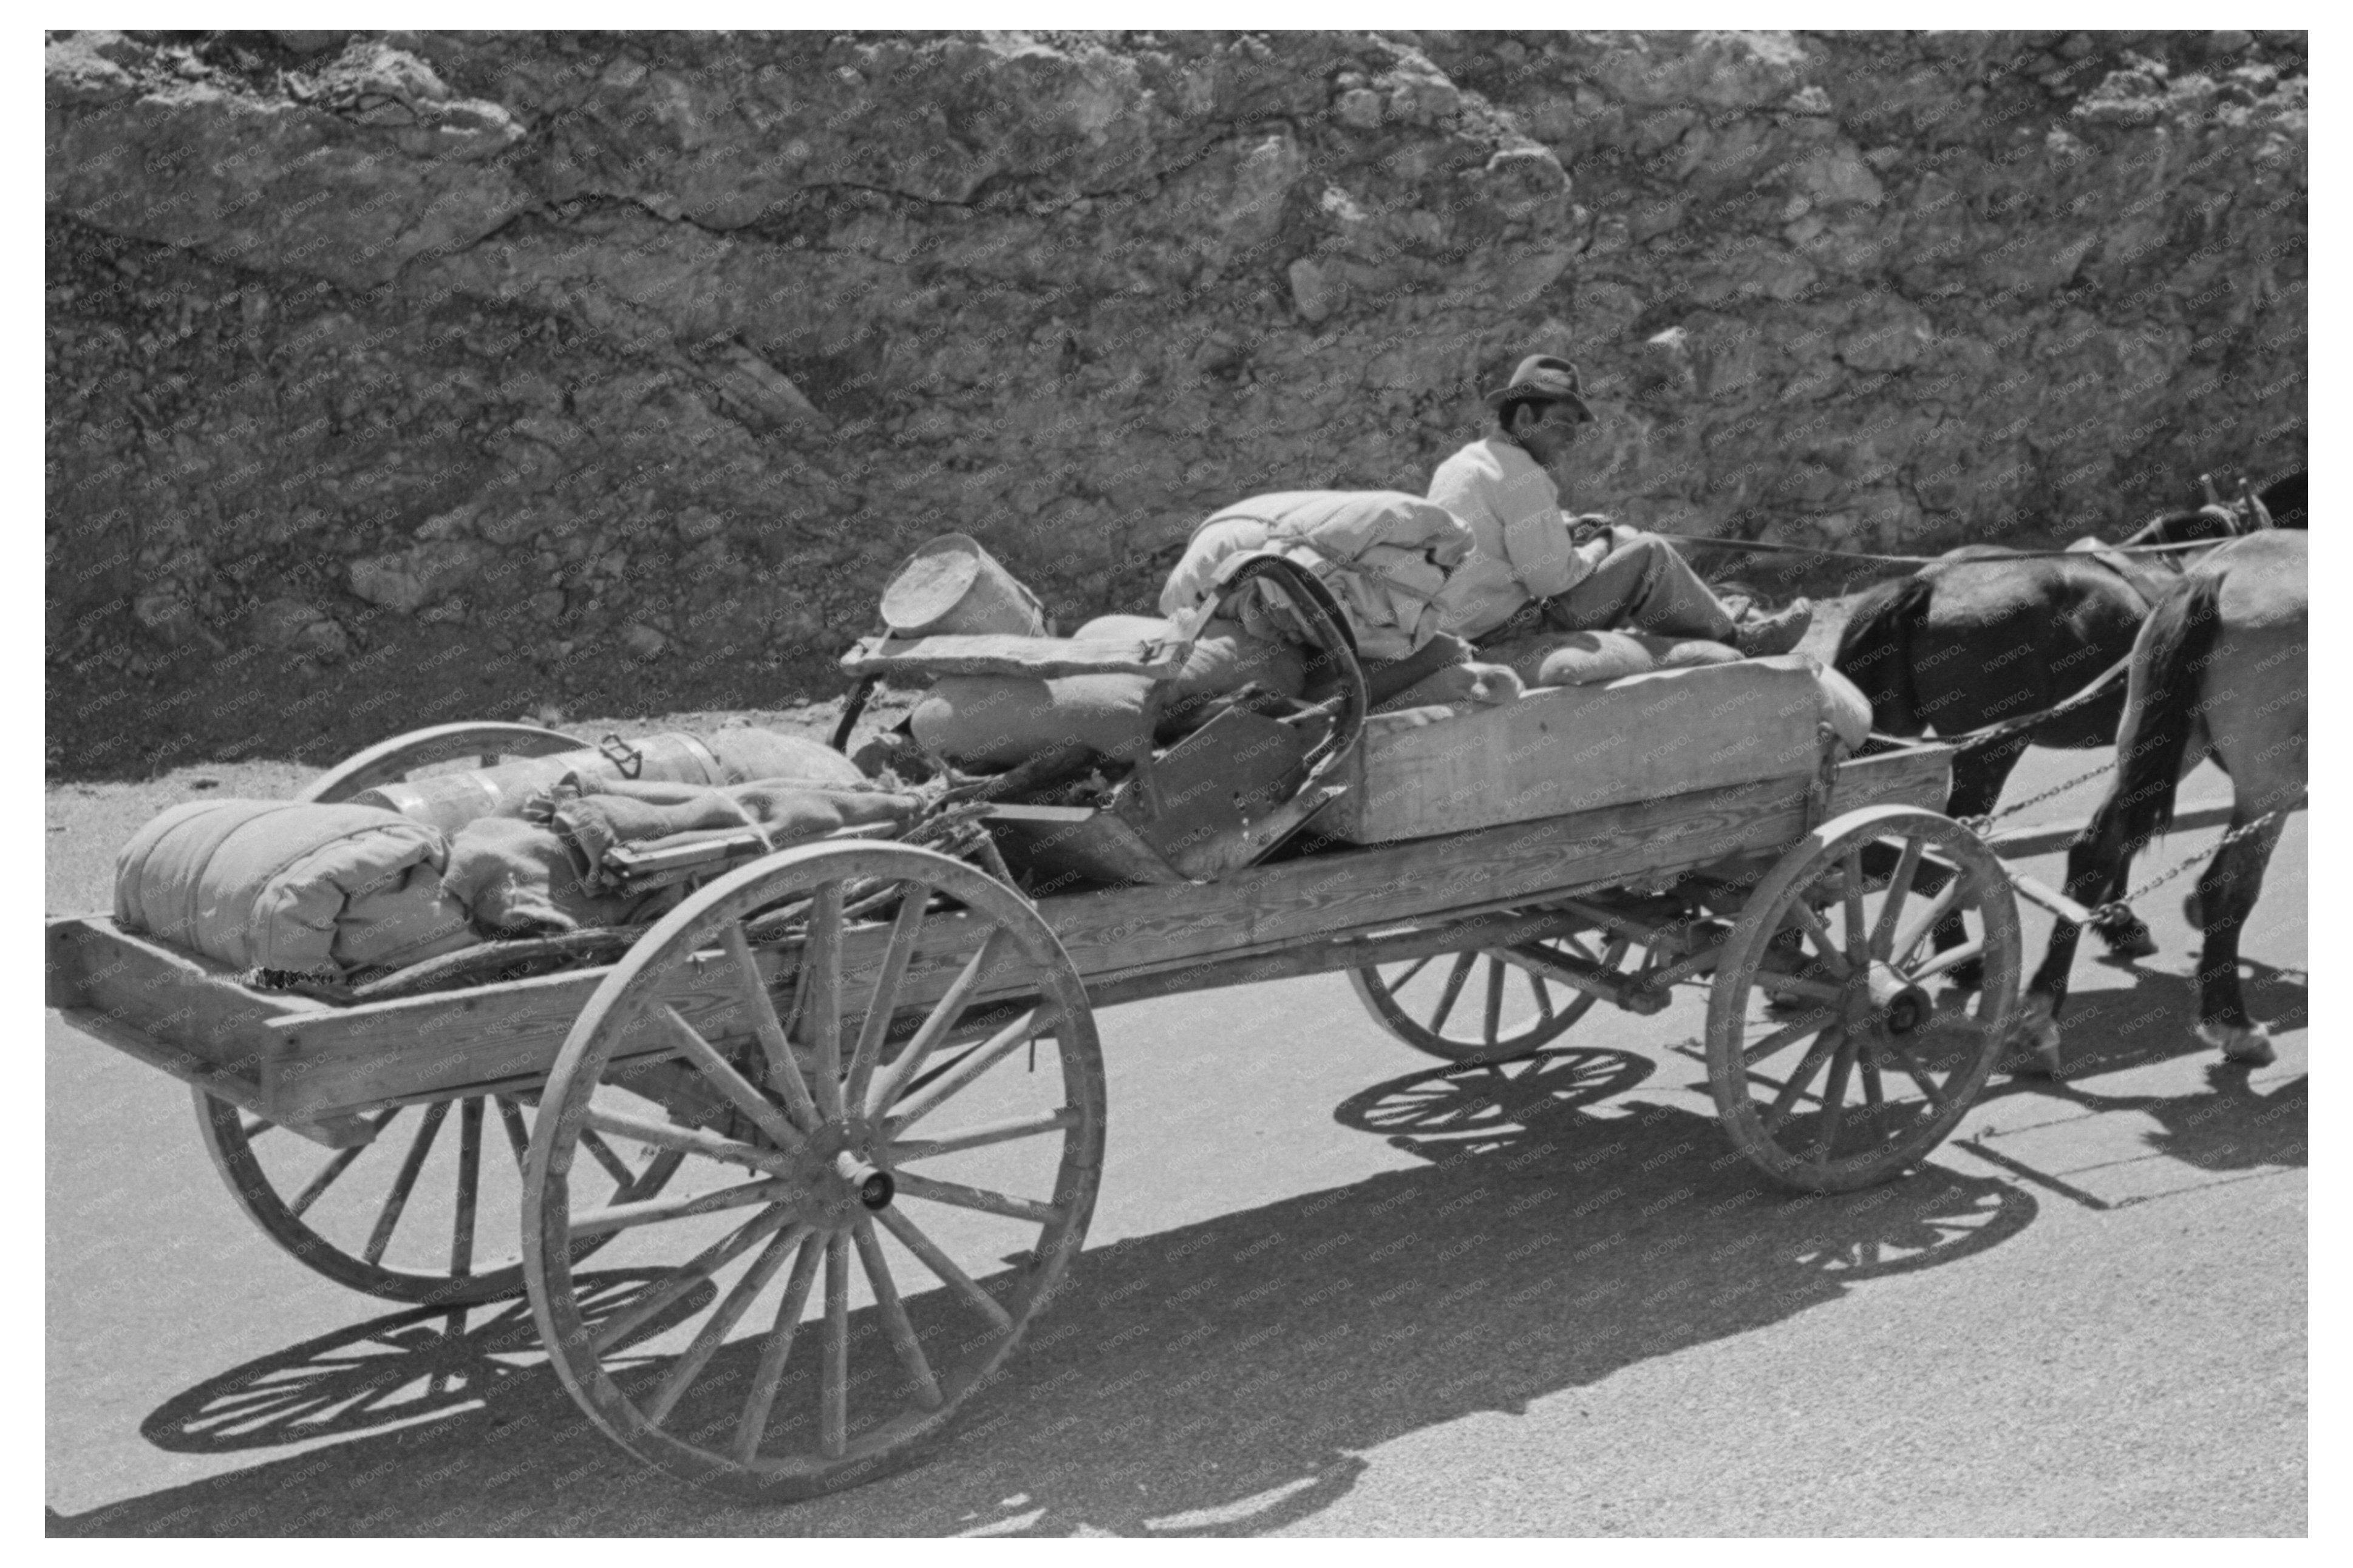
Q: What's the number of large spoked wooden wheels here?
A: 4